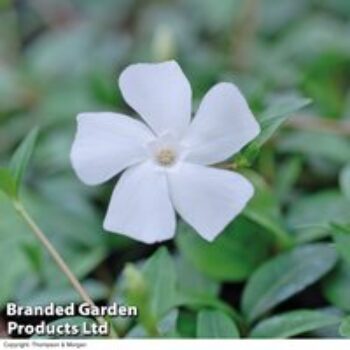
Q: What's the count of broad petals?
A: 5